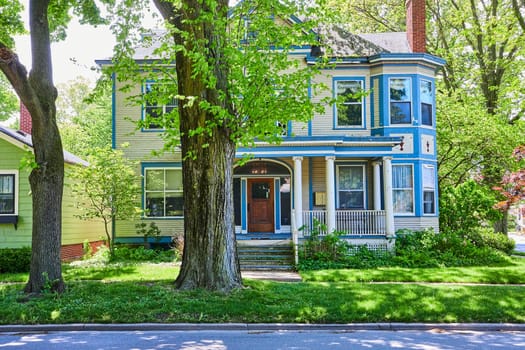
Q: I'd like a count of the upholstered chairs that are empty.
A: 0